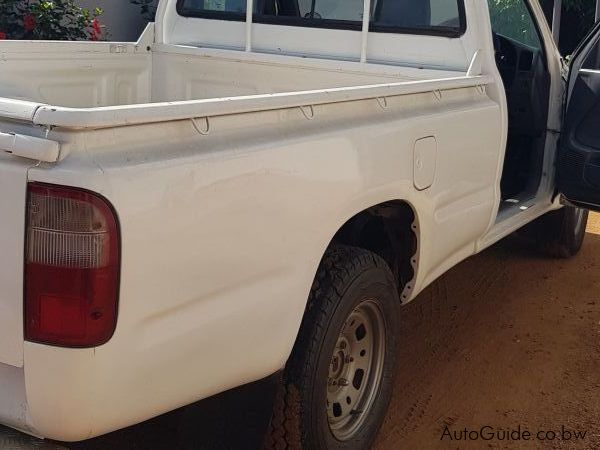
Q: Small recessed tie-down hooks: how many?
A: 5